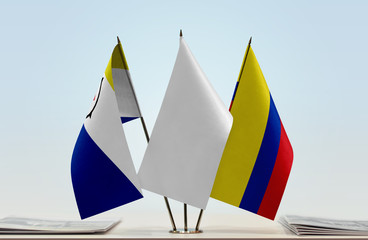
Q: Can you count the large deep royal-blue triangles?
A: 1